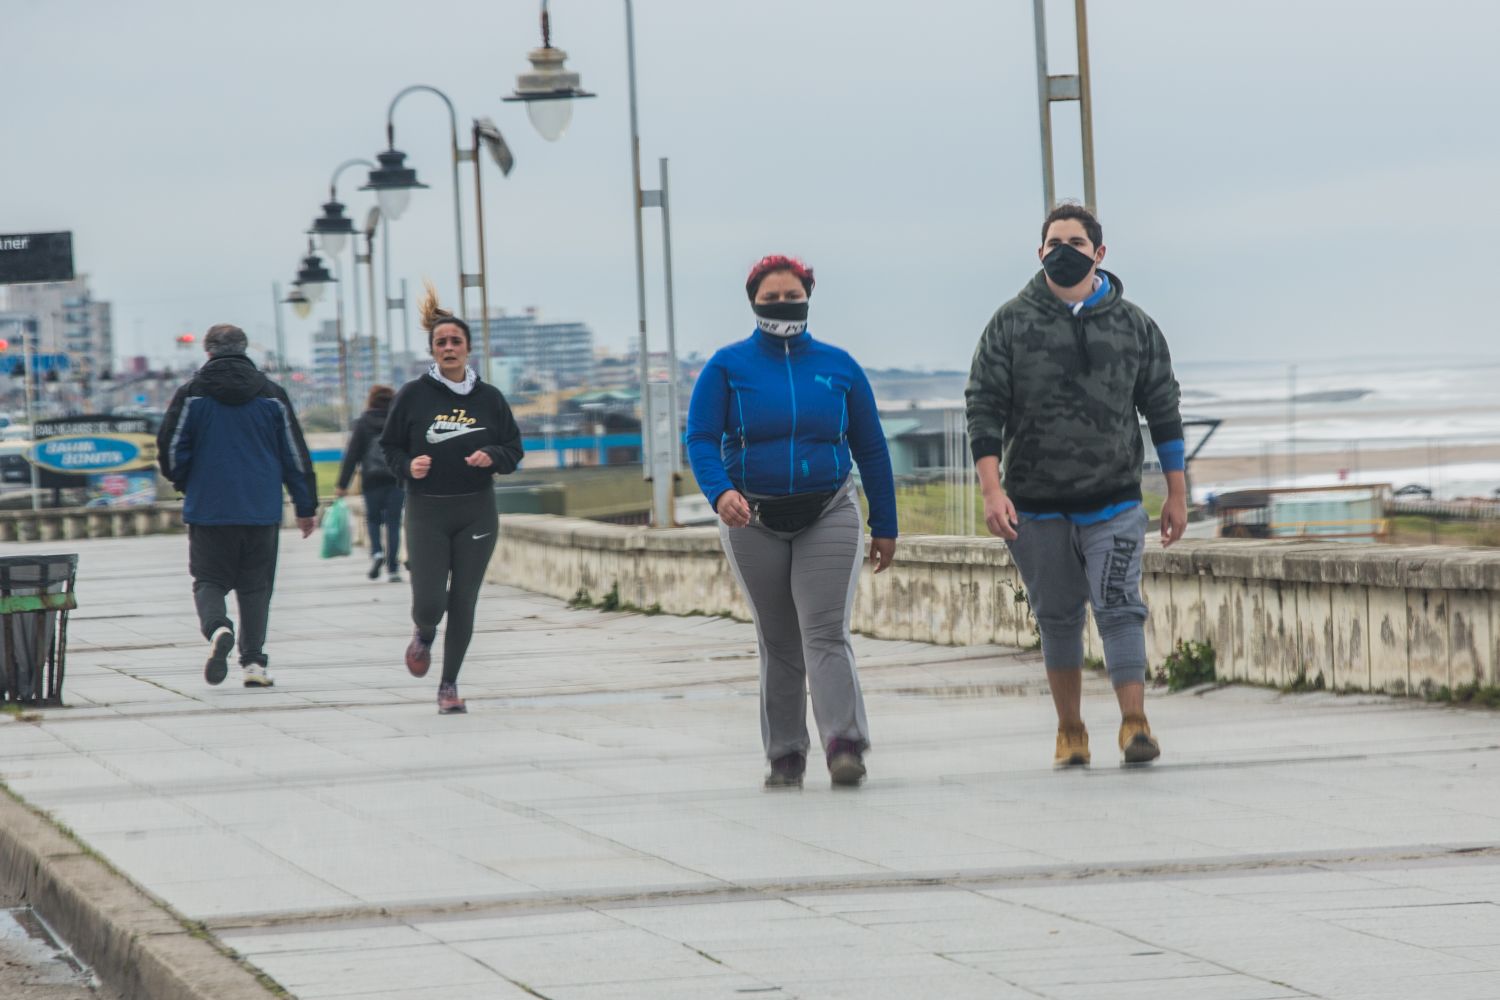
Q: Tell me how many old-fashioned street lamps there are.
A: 5